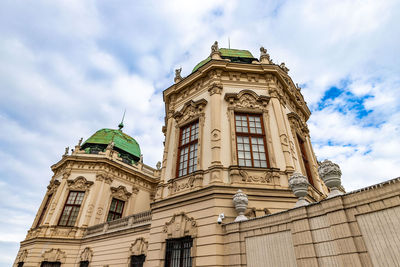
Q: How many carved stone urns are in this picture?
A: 3